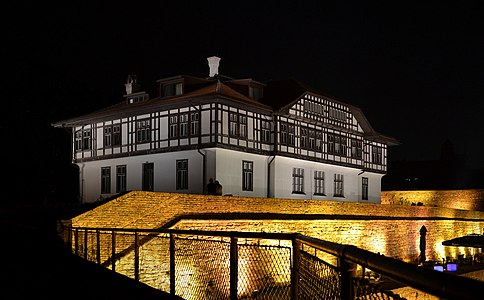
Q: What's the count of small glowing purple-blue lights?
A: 2